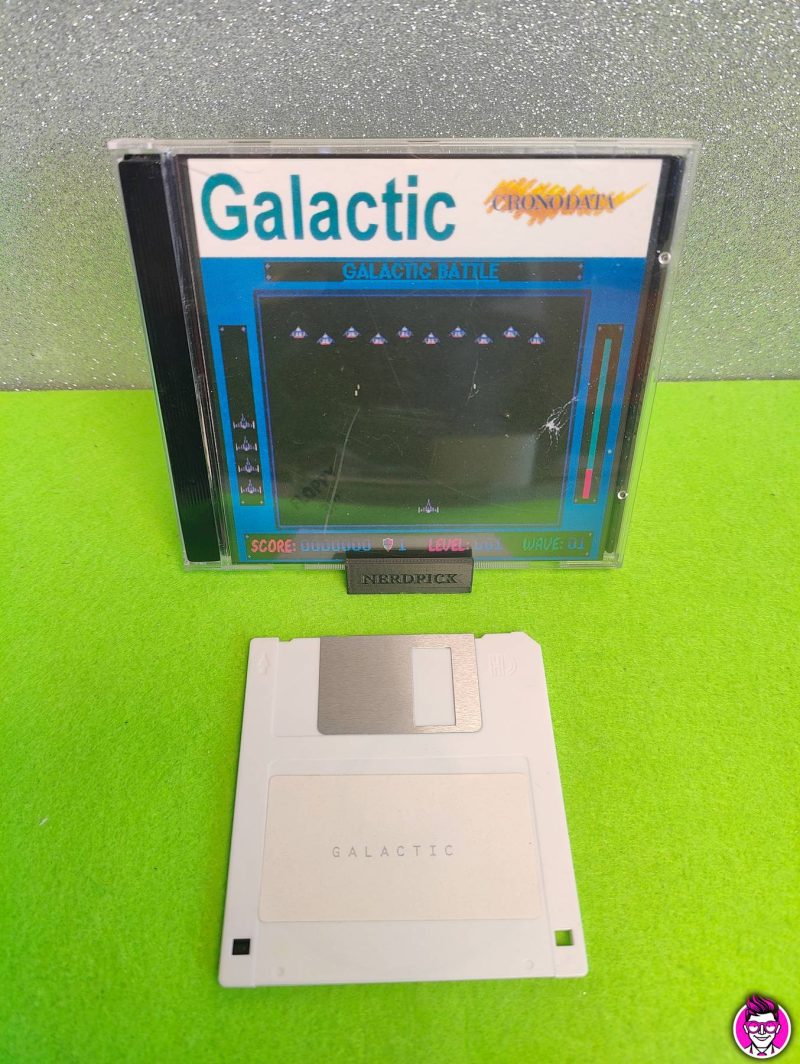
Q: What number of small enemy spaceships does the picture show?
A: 10